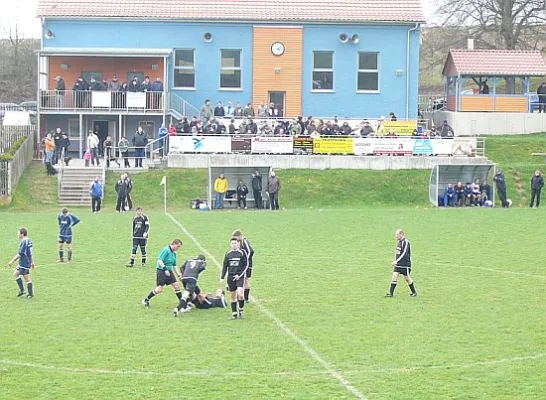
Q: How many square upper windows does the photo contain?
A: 4